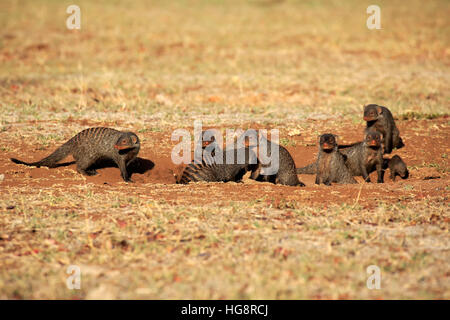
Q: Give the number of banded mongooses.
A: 8